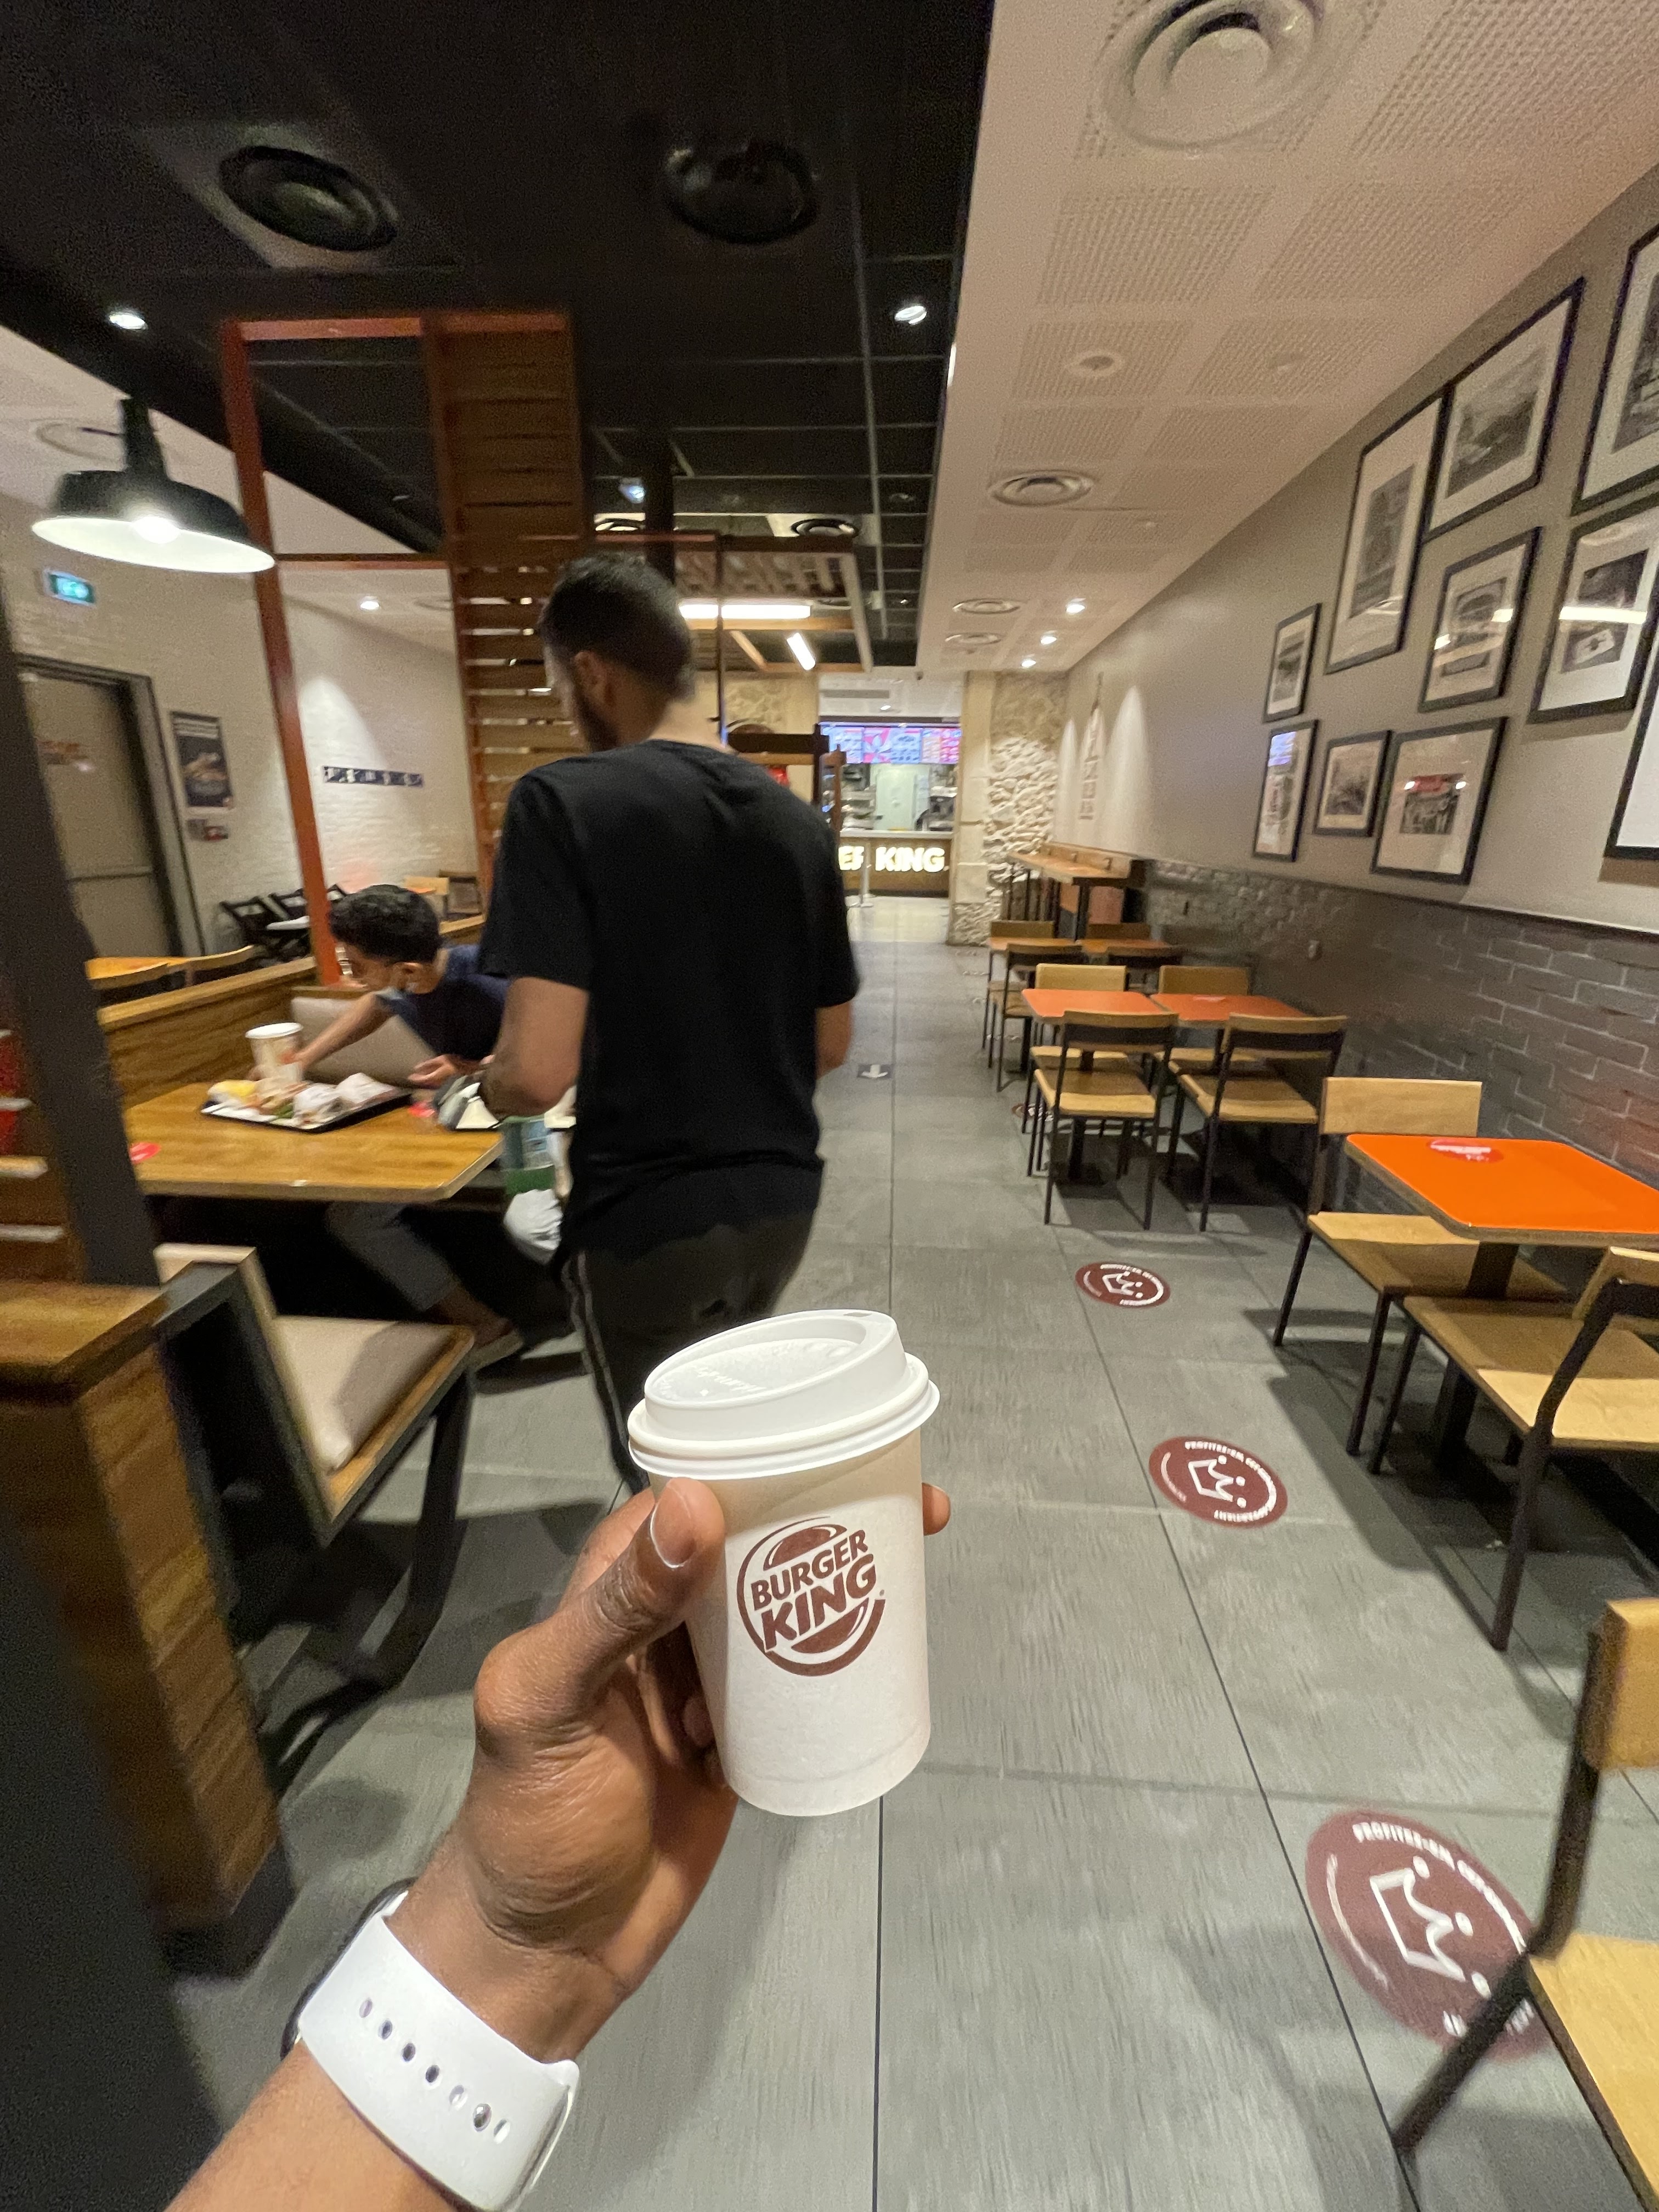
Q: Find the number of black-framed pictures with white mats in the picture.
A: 10